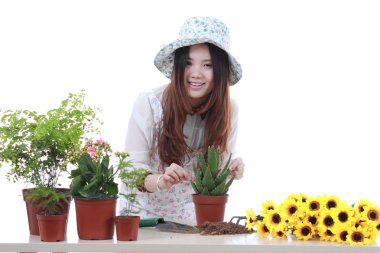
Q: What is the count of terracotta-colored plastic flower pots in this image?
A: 5